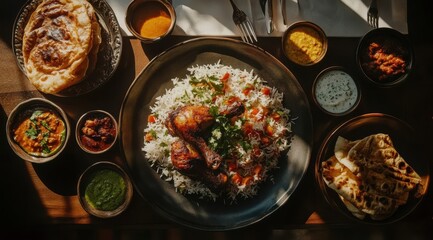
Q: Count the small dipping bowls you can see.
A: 7